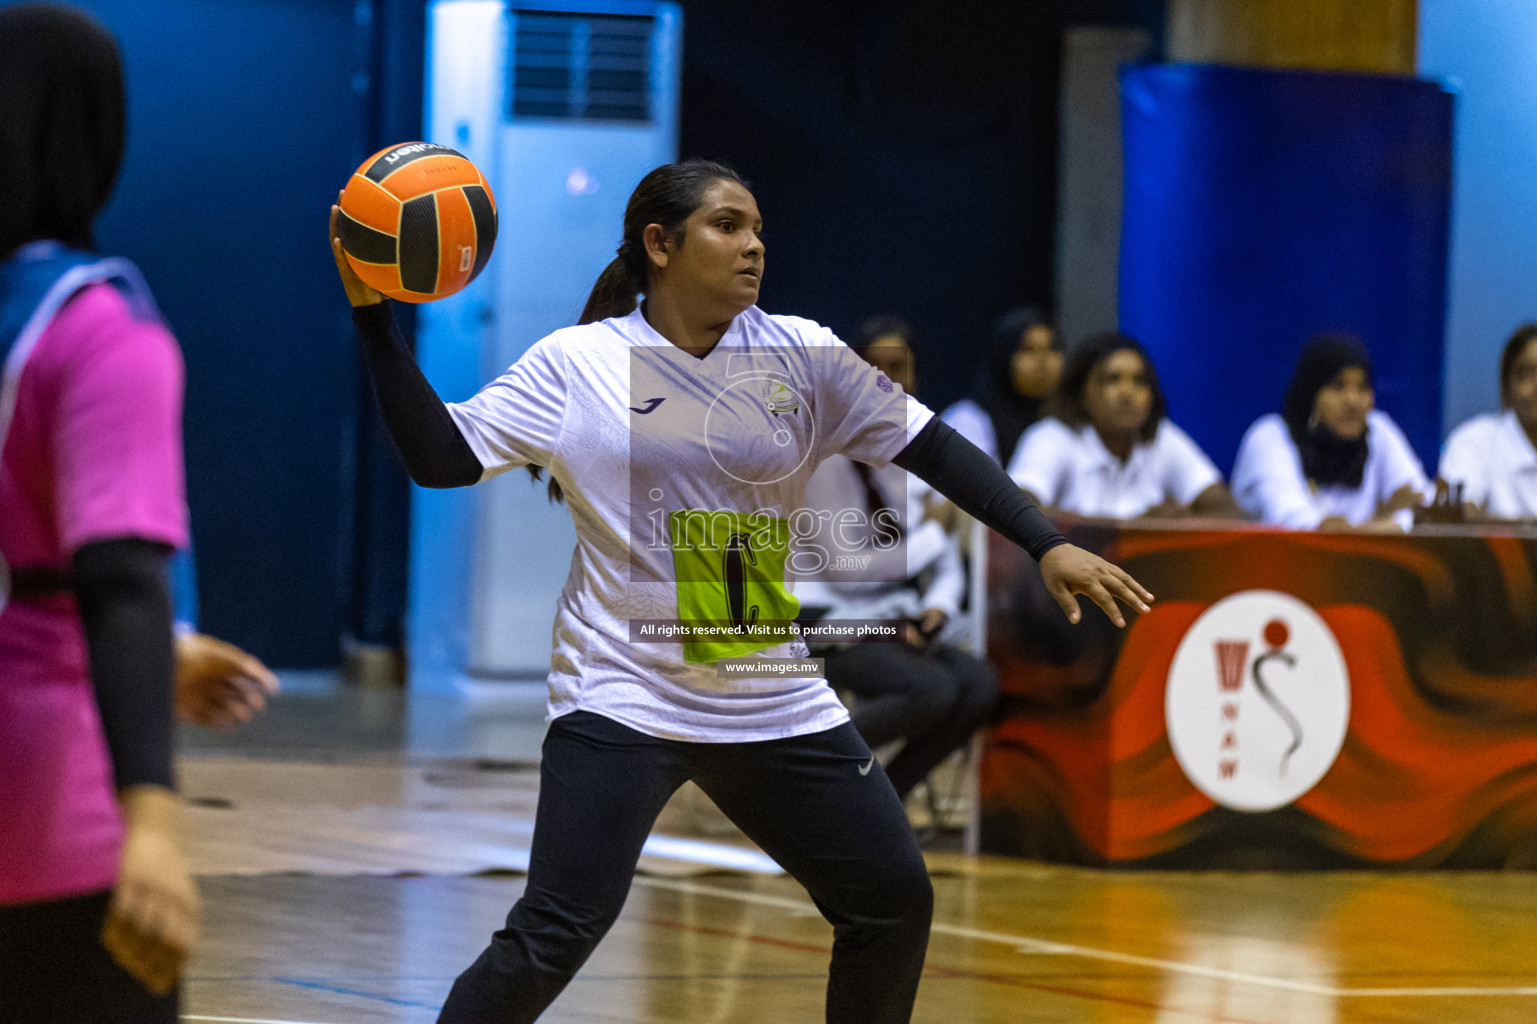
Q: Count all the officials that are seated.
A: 5